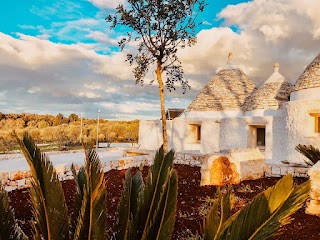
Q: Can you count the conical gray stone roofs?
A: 3